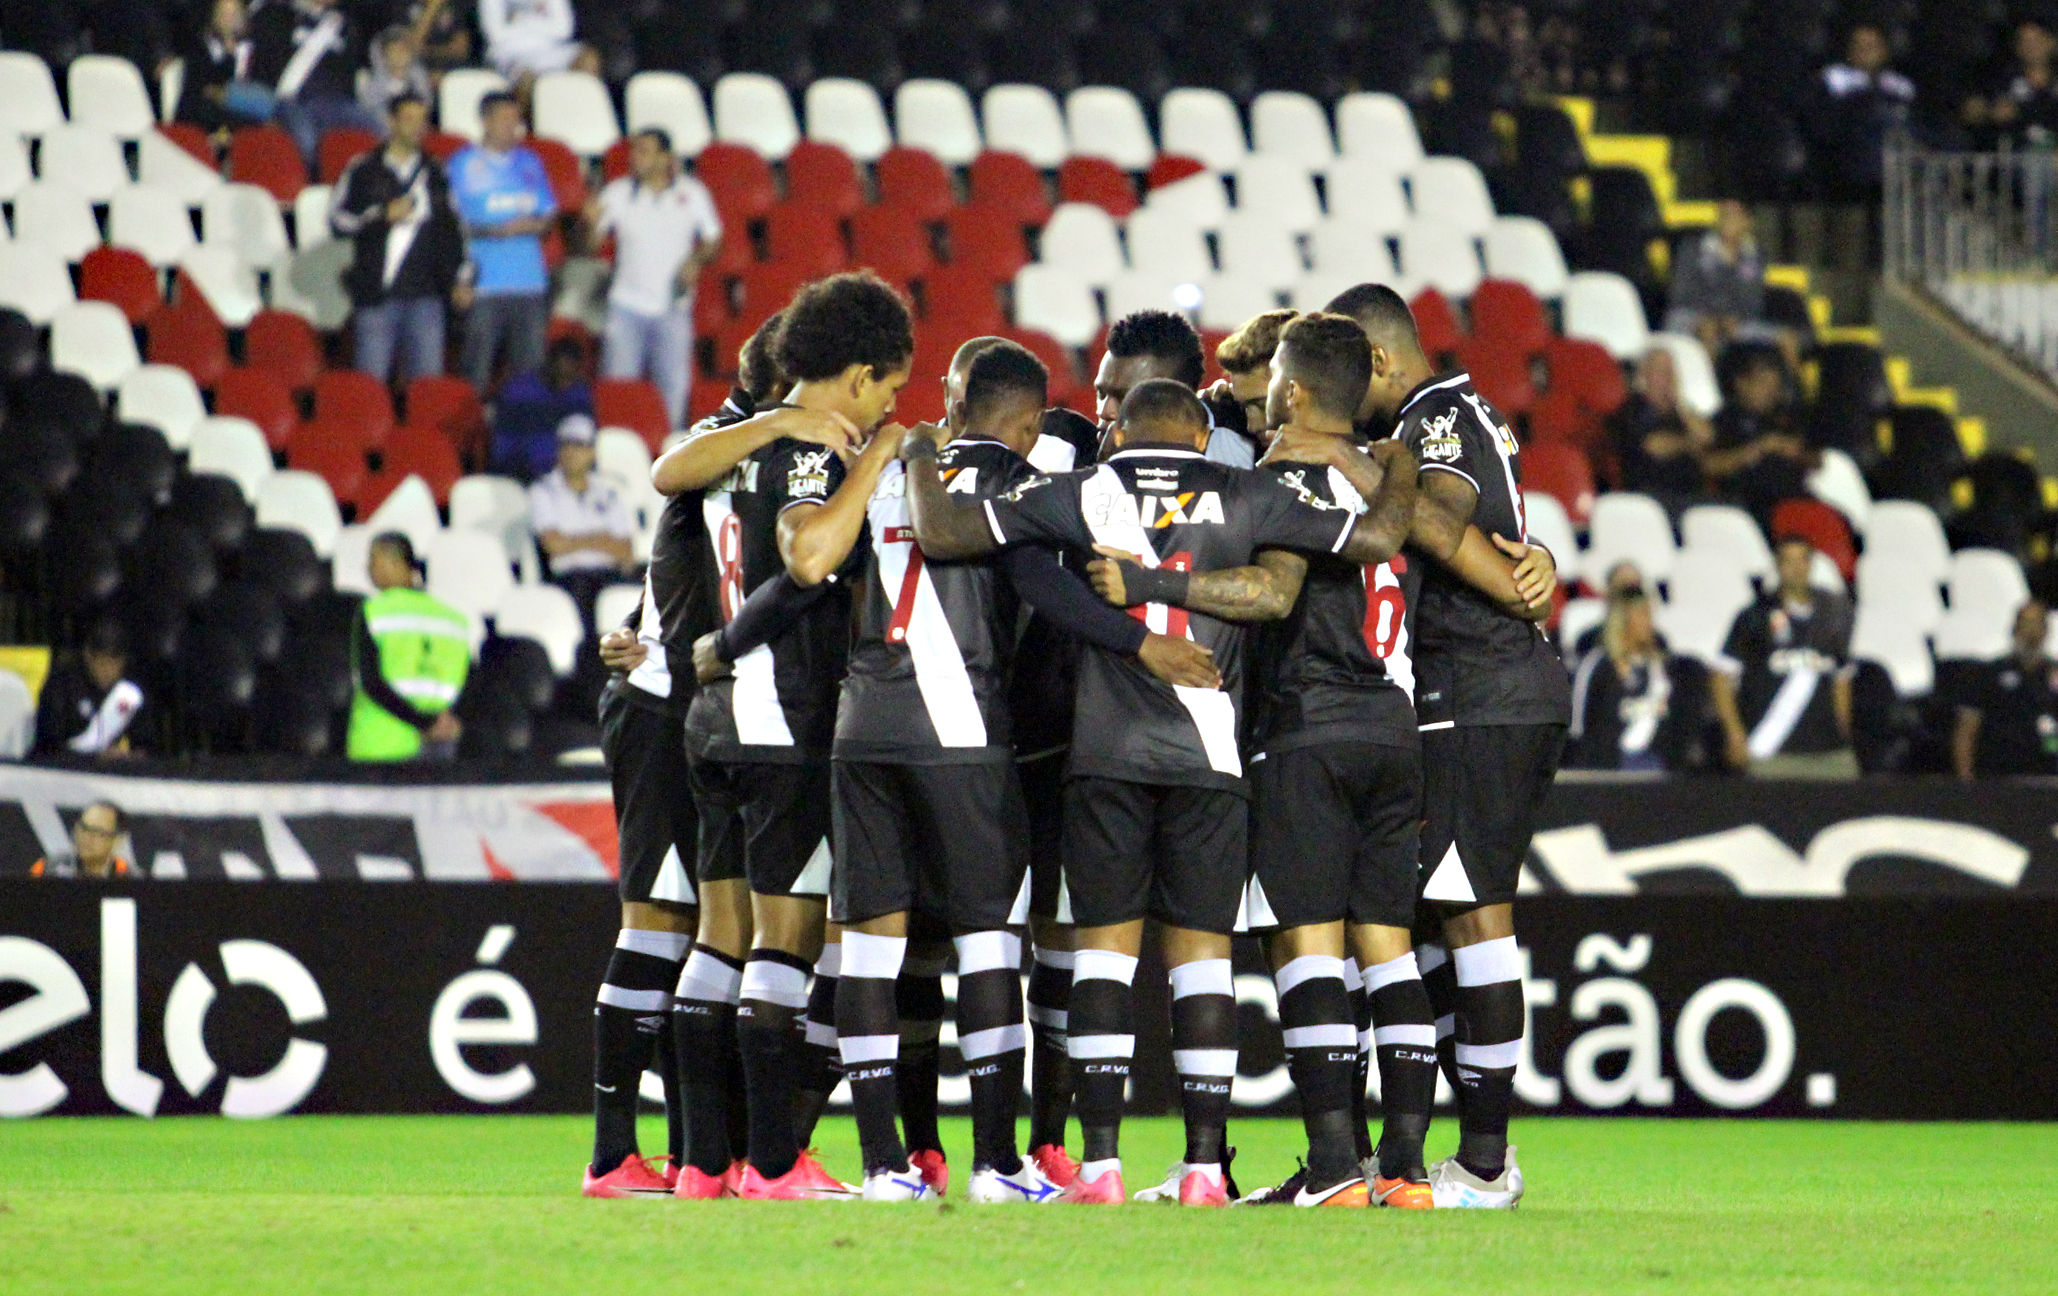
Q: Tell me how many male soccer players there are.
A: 9